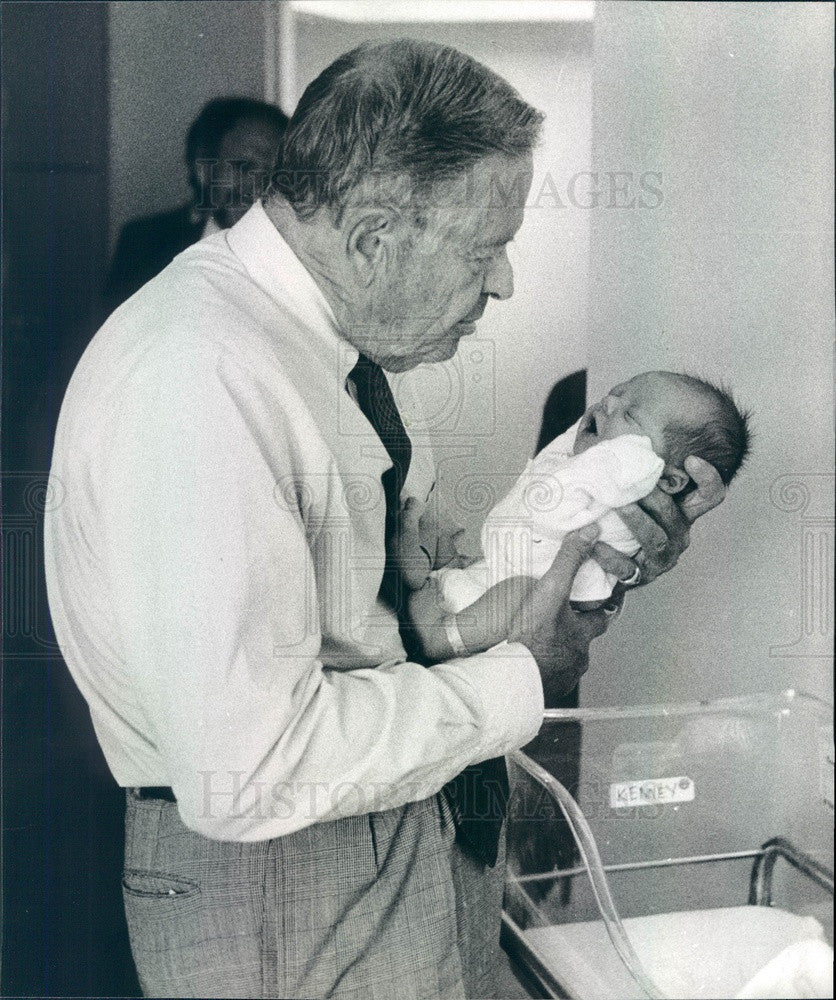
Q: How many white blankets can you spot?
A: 1